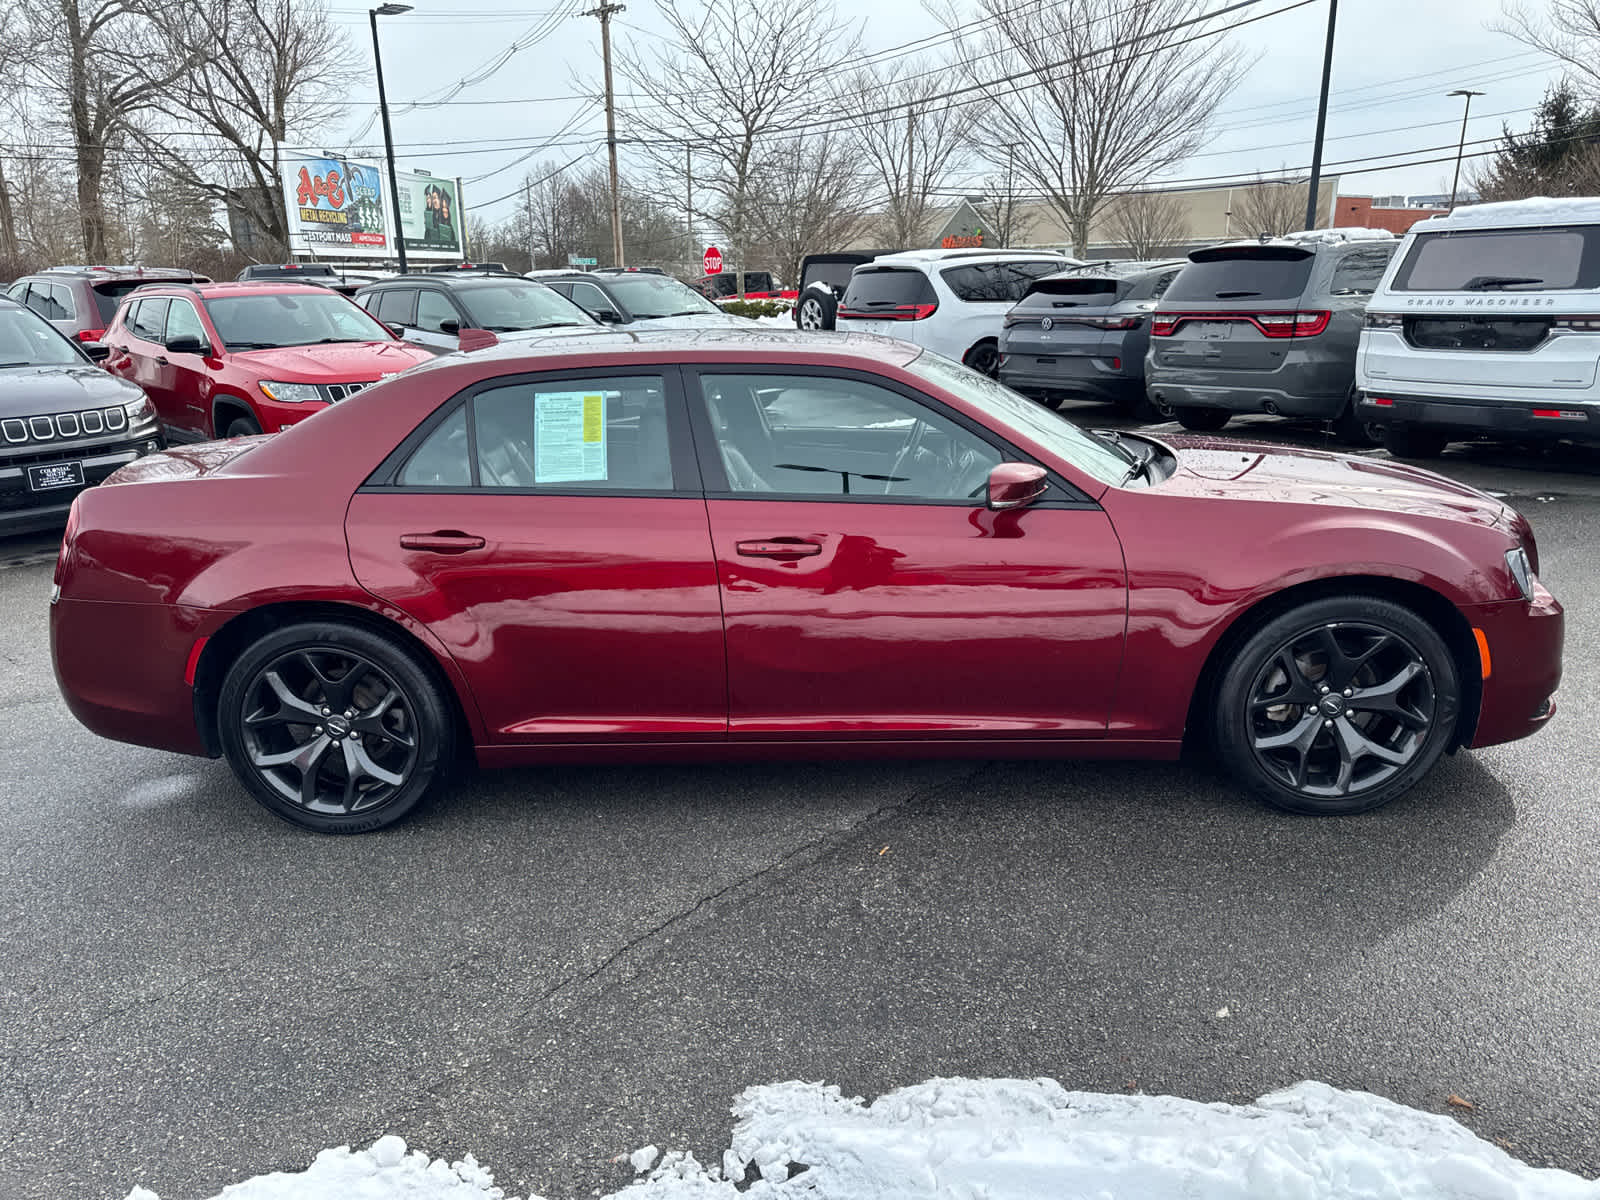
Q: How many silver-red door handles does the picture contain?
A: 2